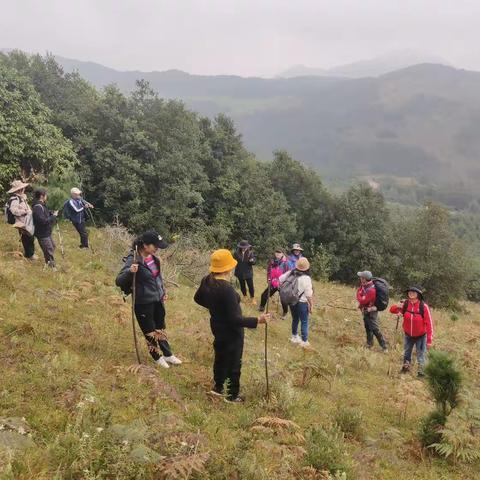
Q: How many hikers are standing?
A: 11